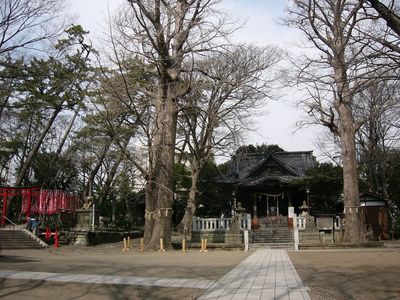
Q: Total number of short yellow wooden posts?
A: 7